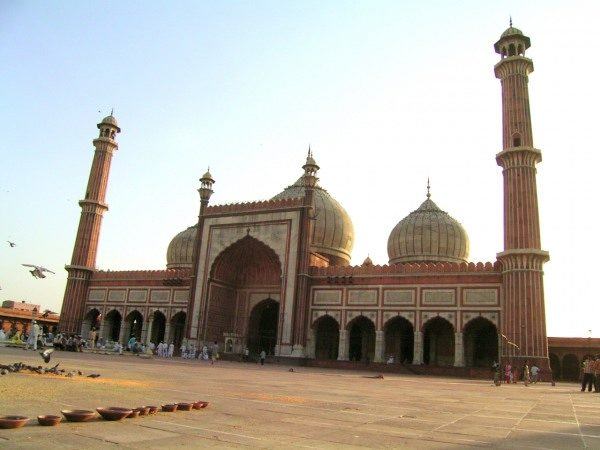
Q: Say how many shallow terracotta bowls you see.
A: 11